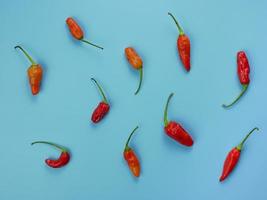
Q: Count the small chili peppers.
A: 10